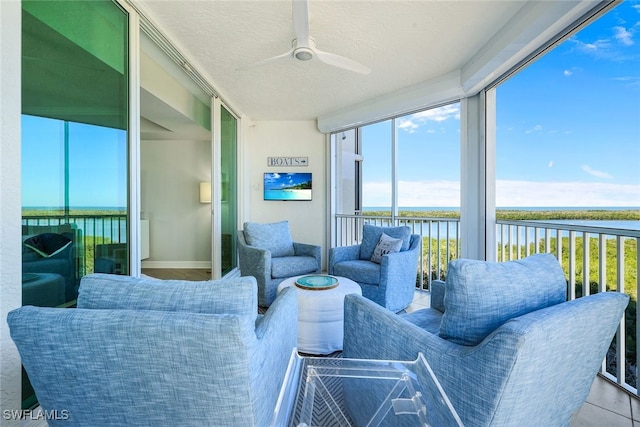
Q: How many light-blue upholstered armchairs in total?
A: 4